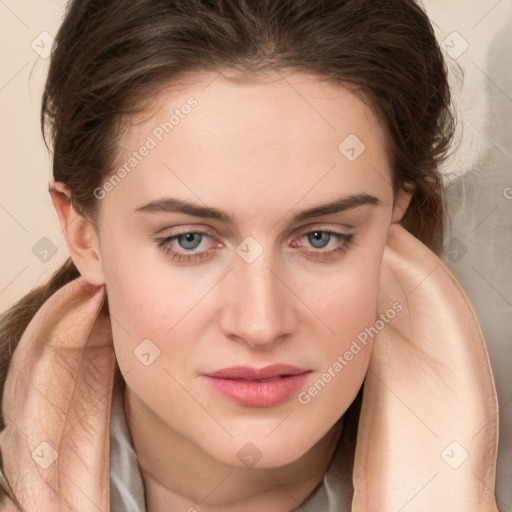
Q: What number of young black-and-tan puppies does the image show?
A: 0